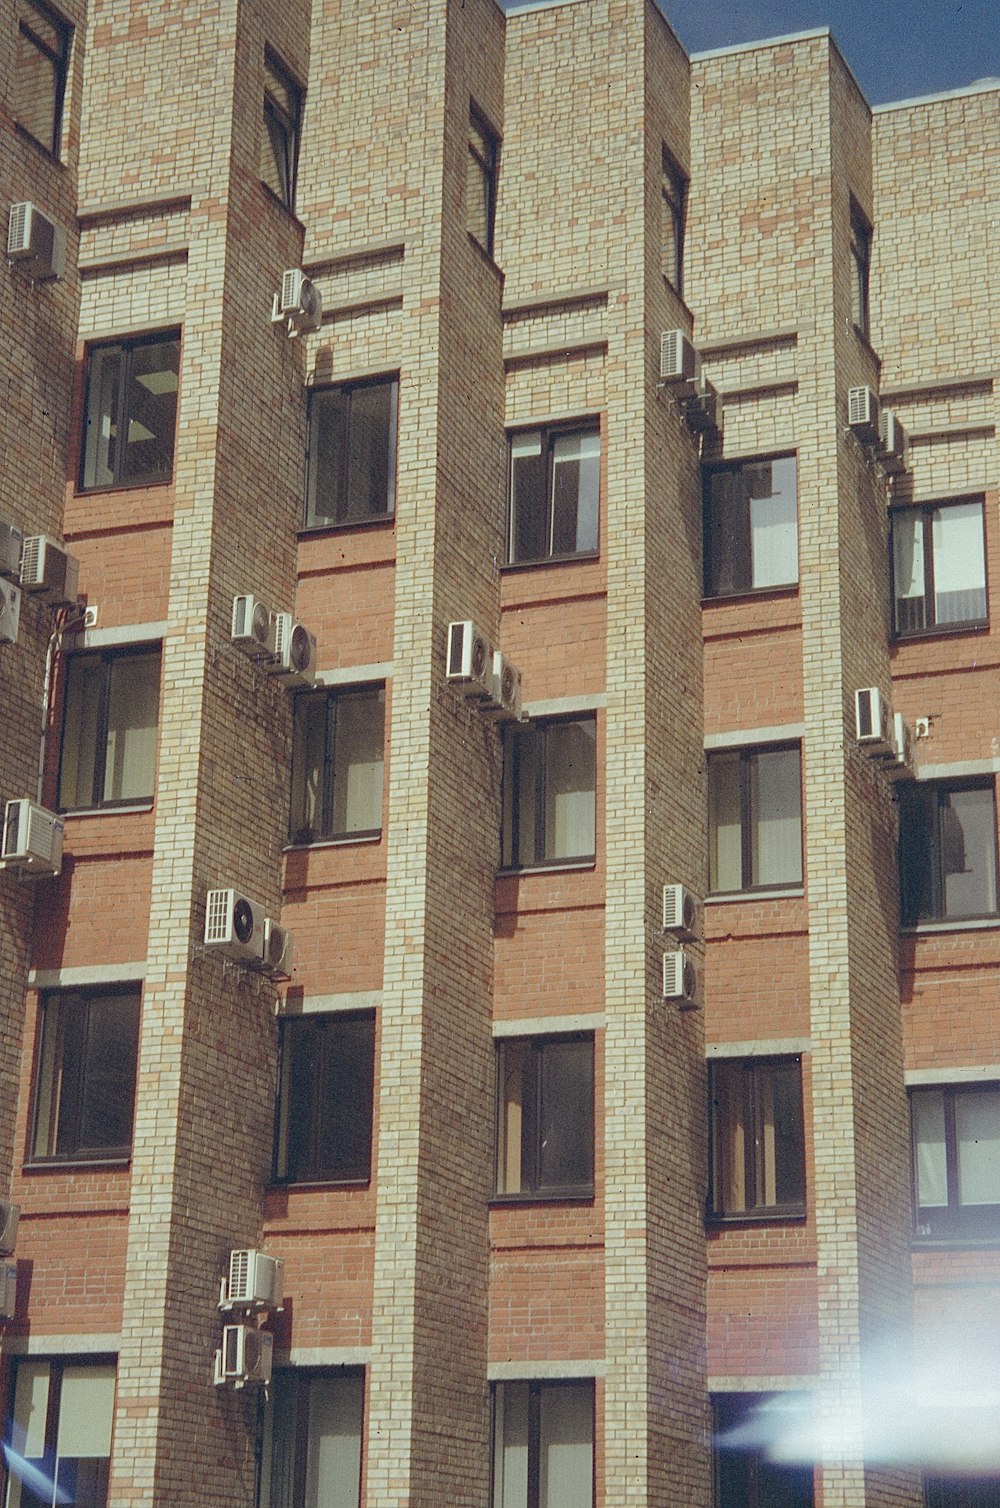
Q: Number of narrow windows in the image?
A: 5